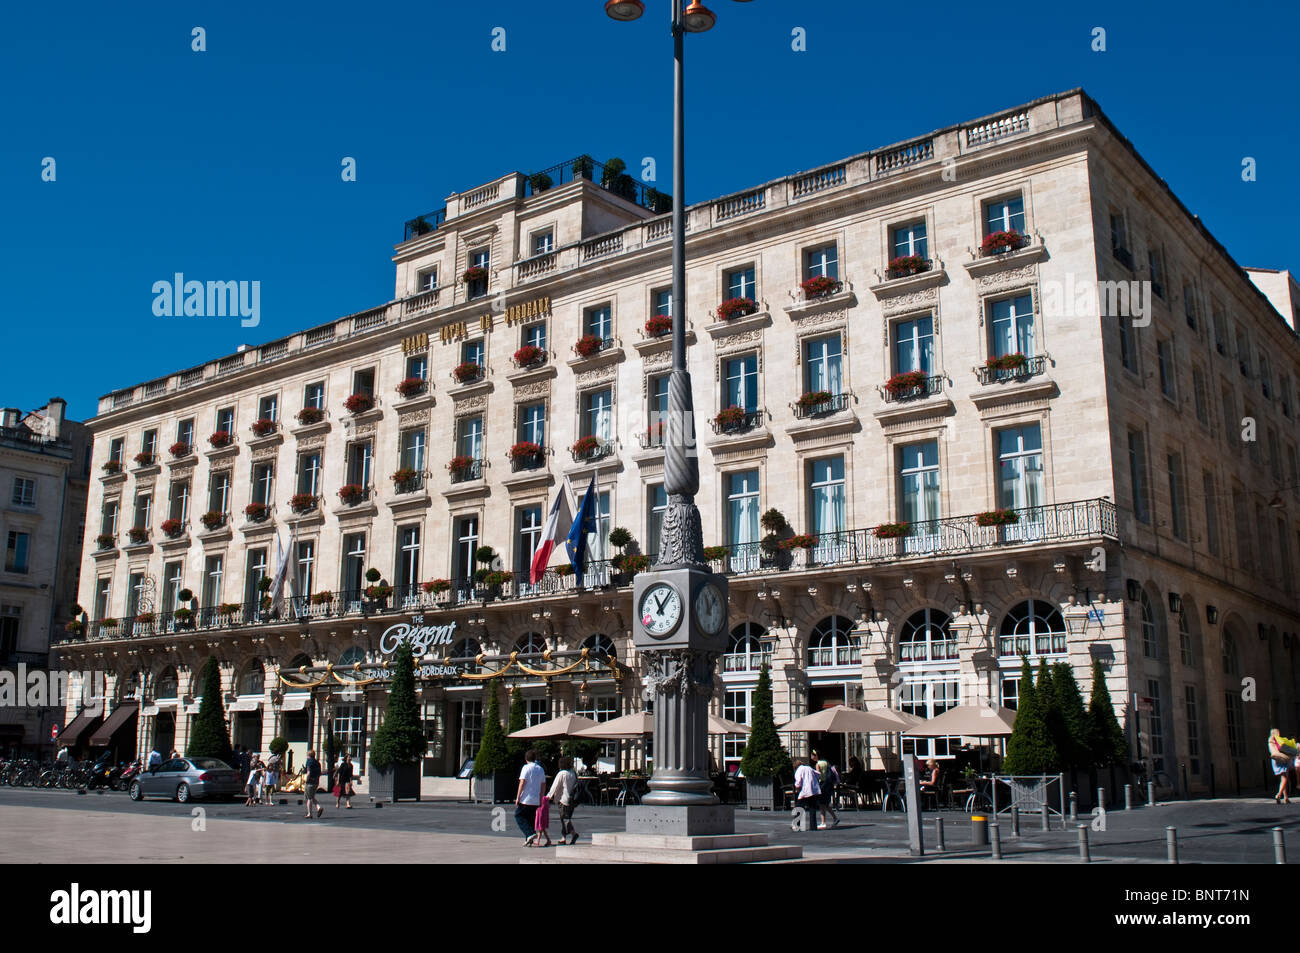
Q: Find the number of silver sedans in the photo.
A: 1